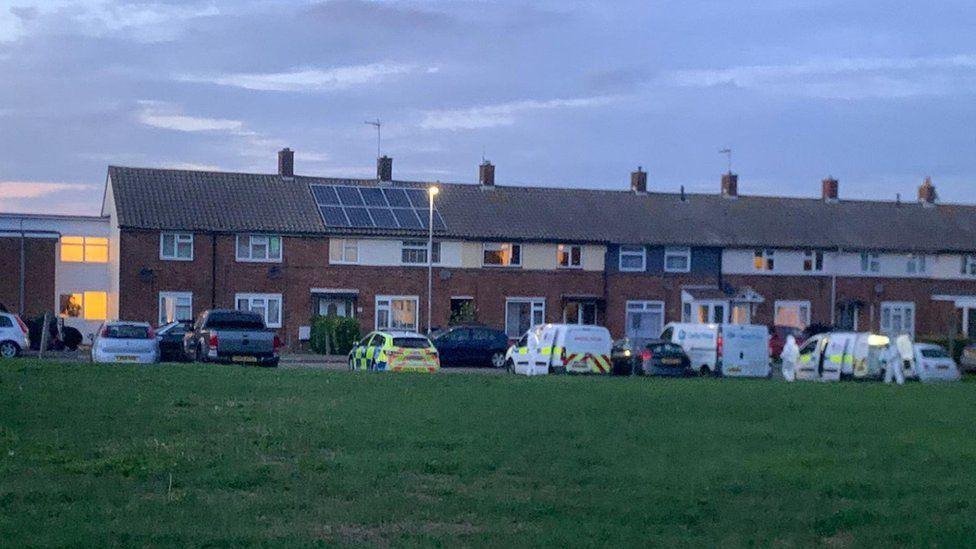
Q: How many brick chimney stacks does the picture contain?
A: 7